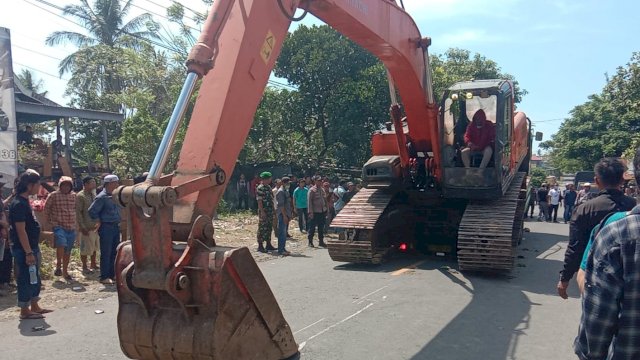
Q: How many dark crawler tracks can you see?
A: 2